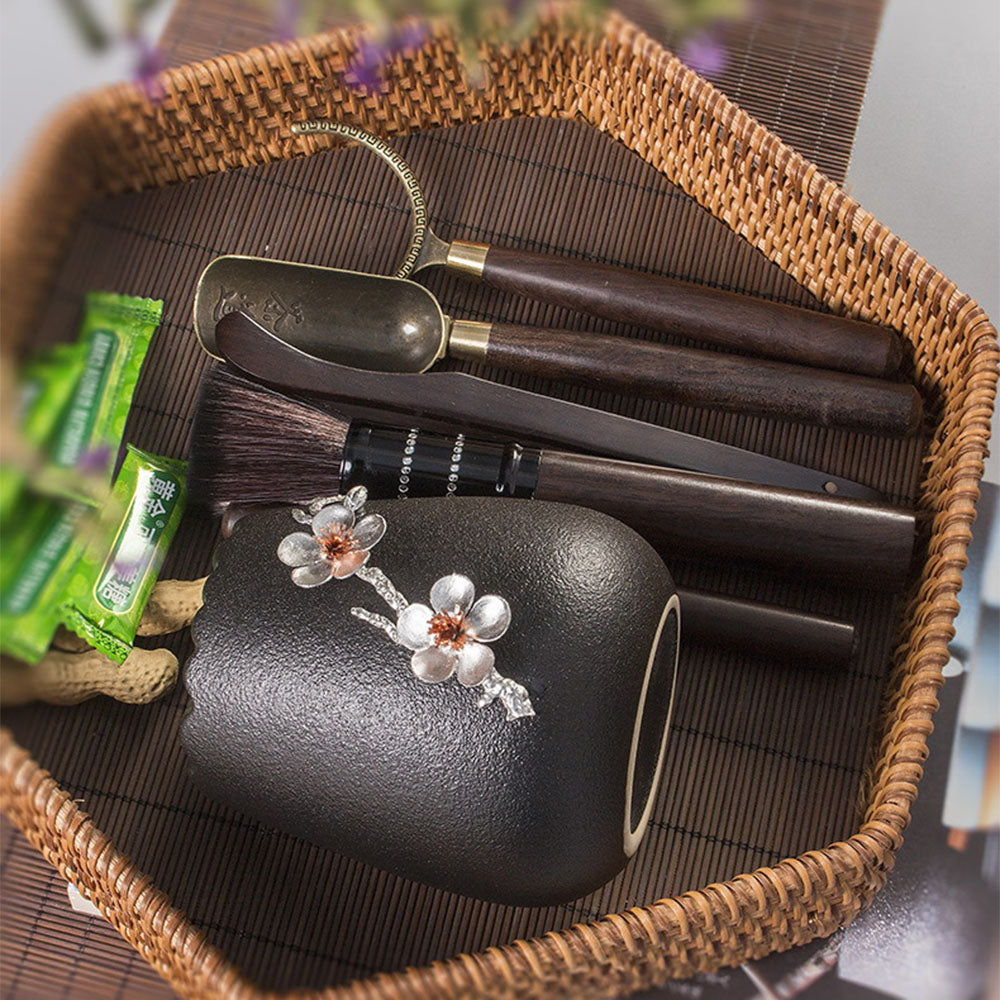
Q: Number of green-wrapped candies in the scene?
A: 4